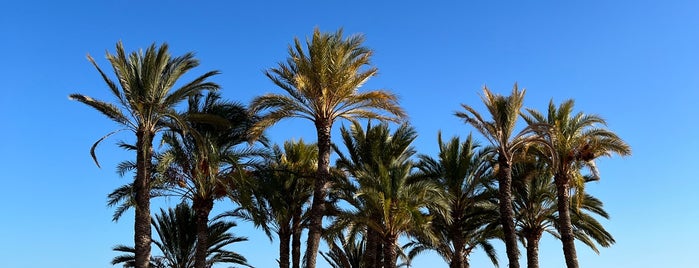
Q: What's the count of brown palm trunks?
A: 11